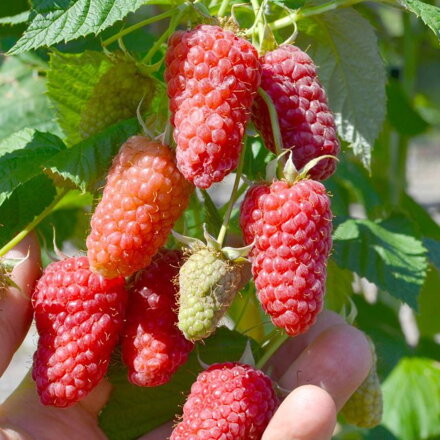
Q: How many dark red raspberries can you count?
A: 6